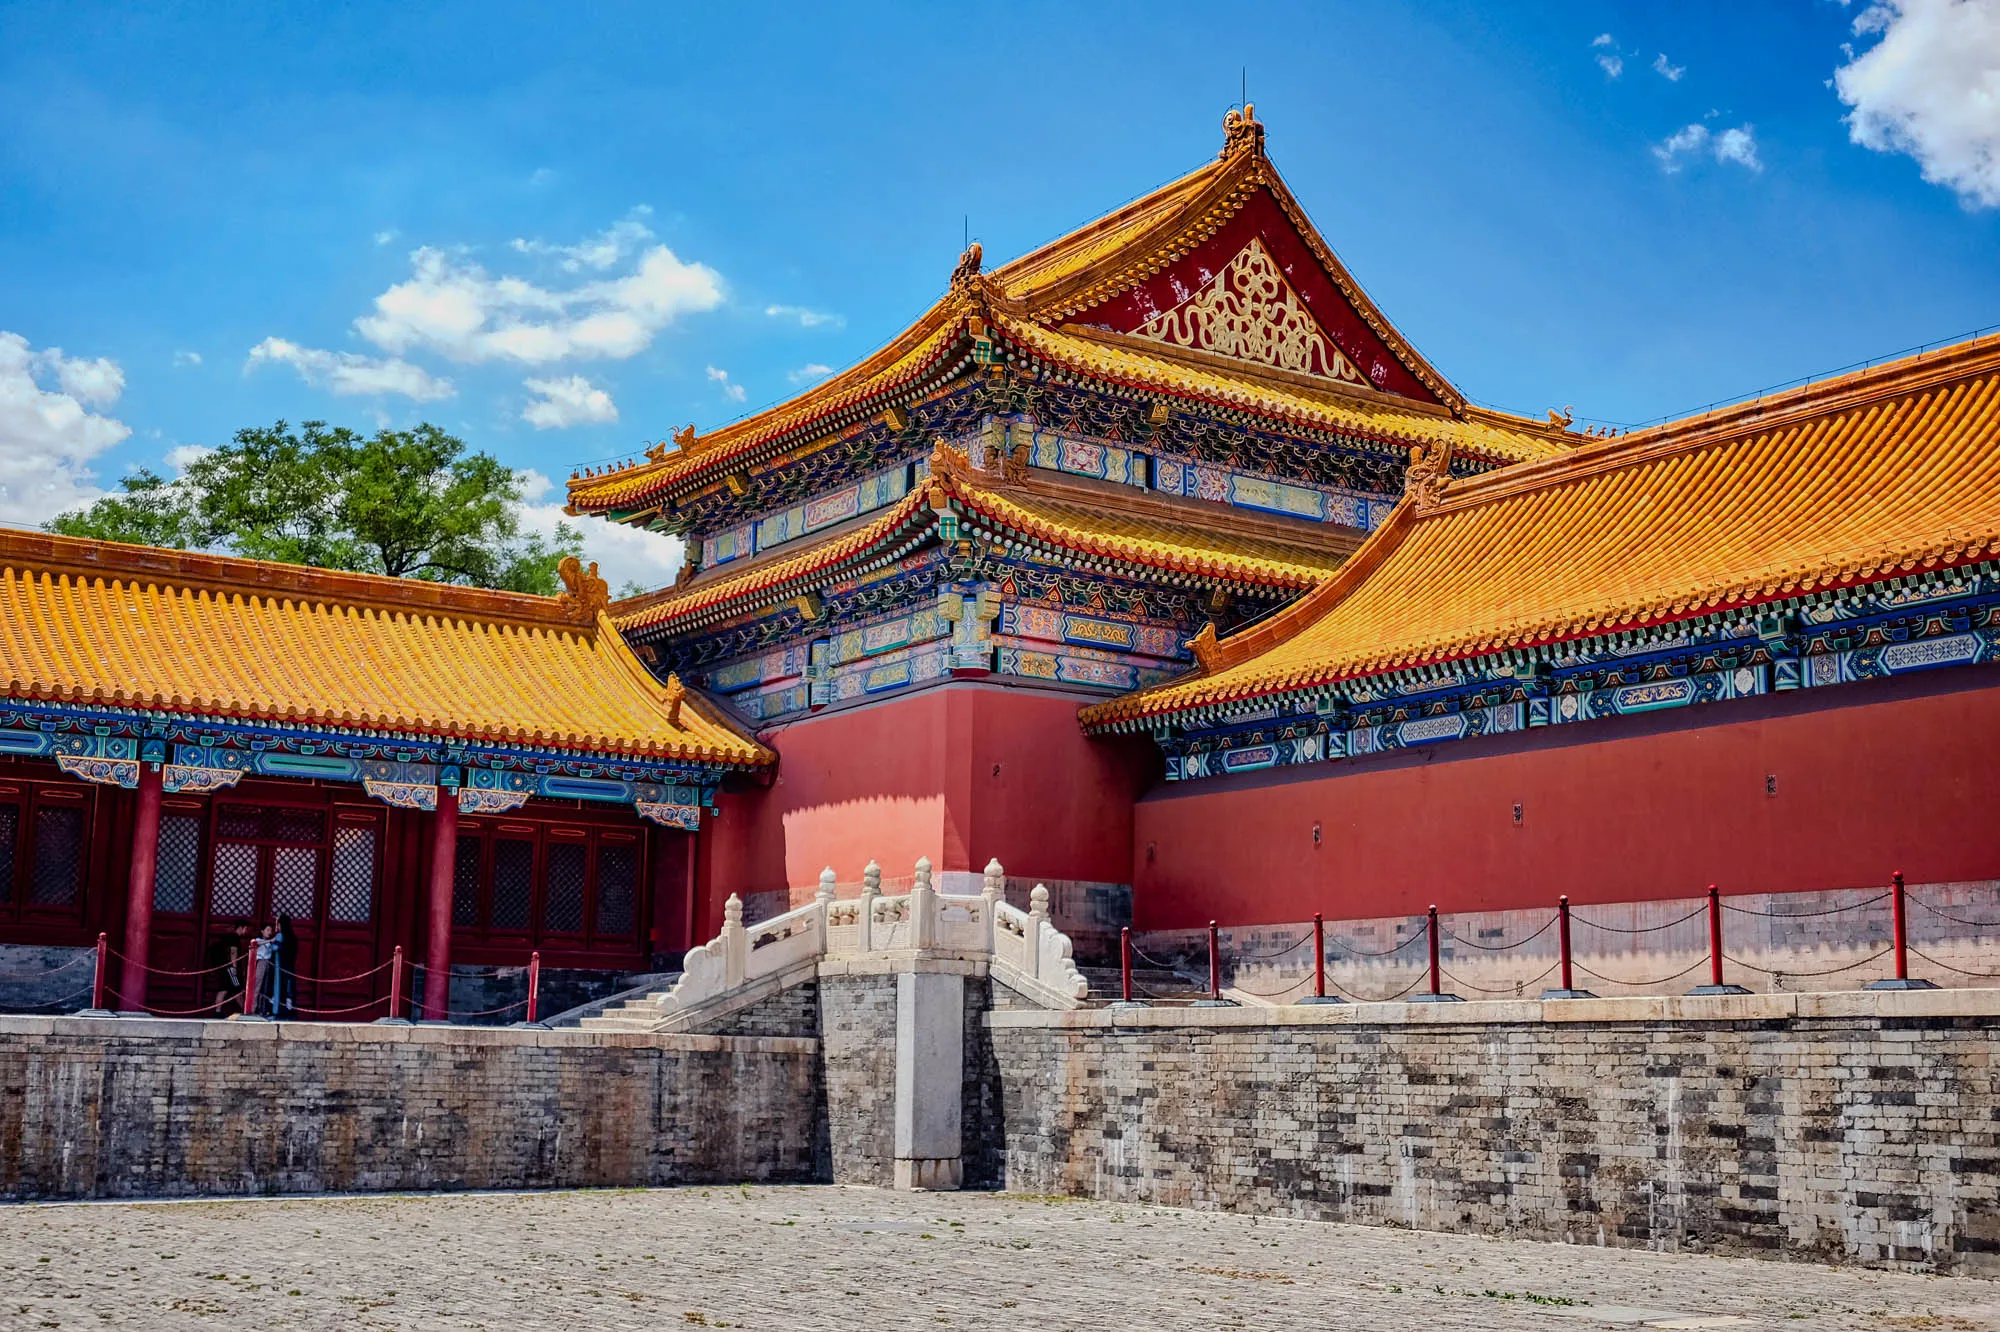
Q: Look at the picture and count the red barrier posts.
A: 11